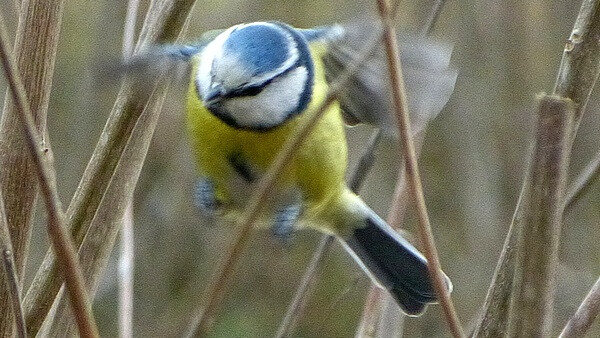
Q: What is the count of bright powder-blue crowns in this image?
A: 1